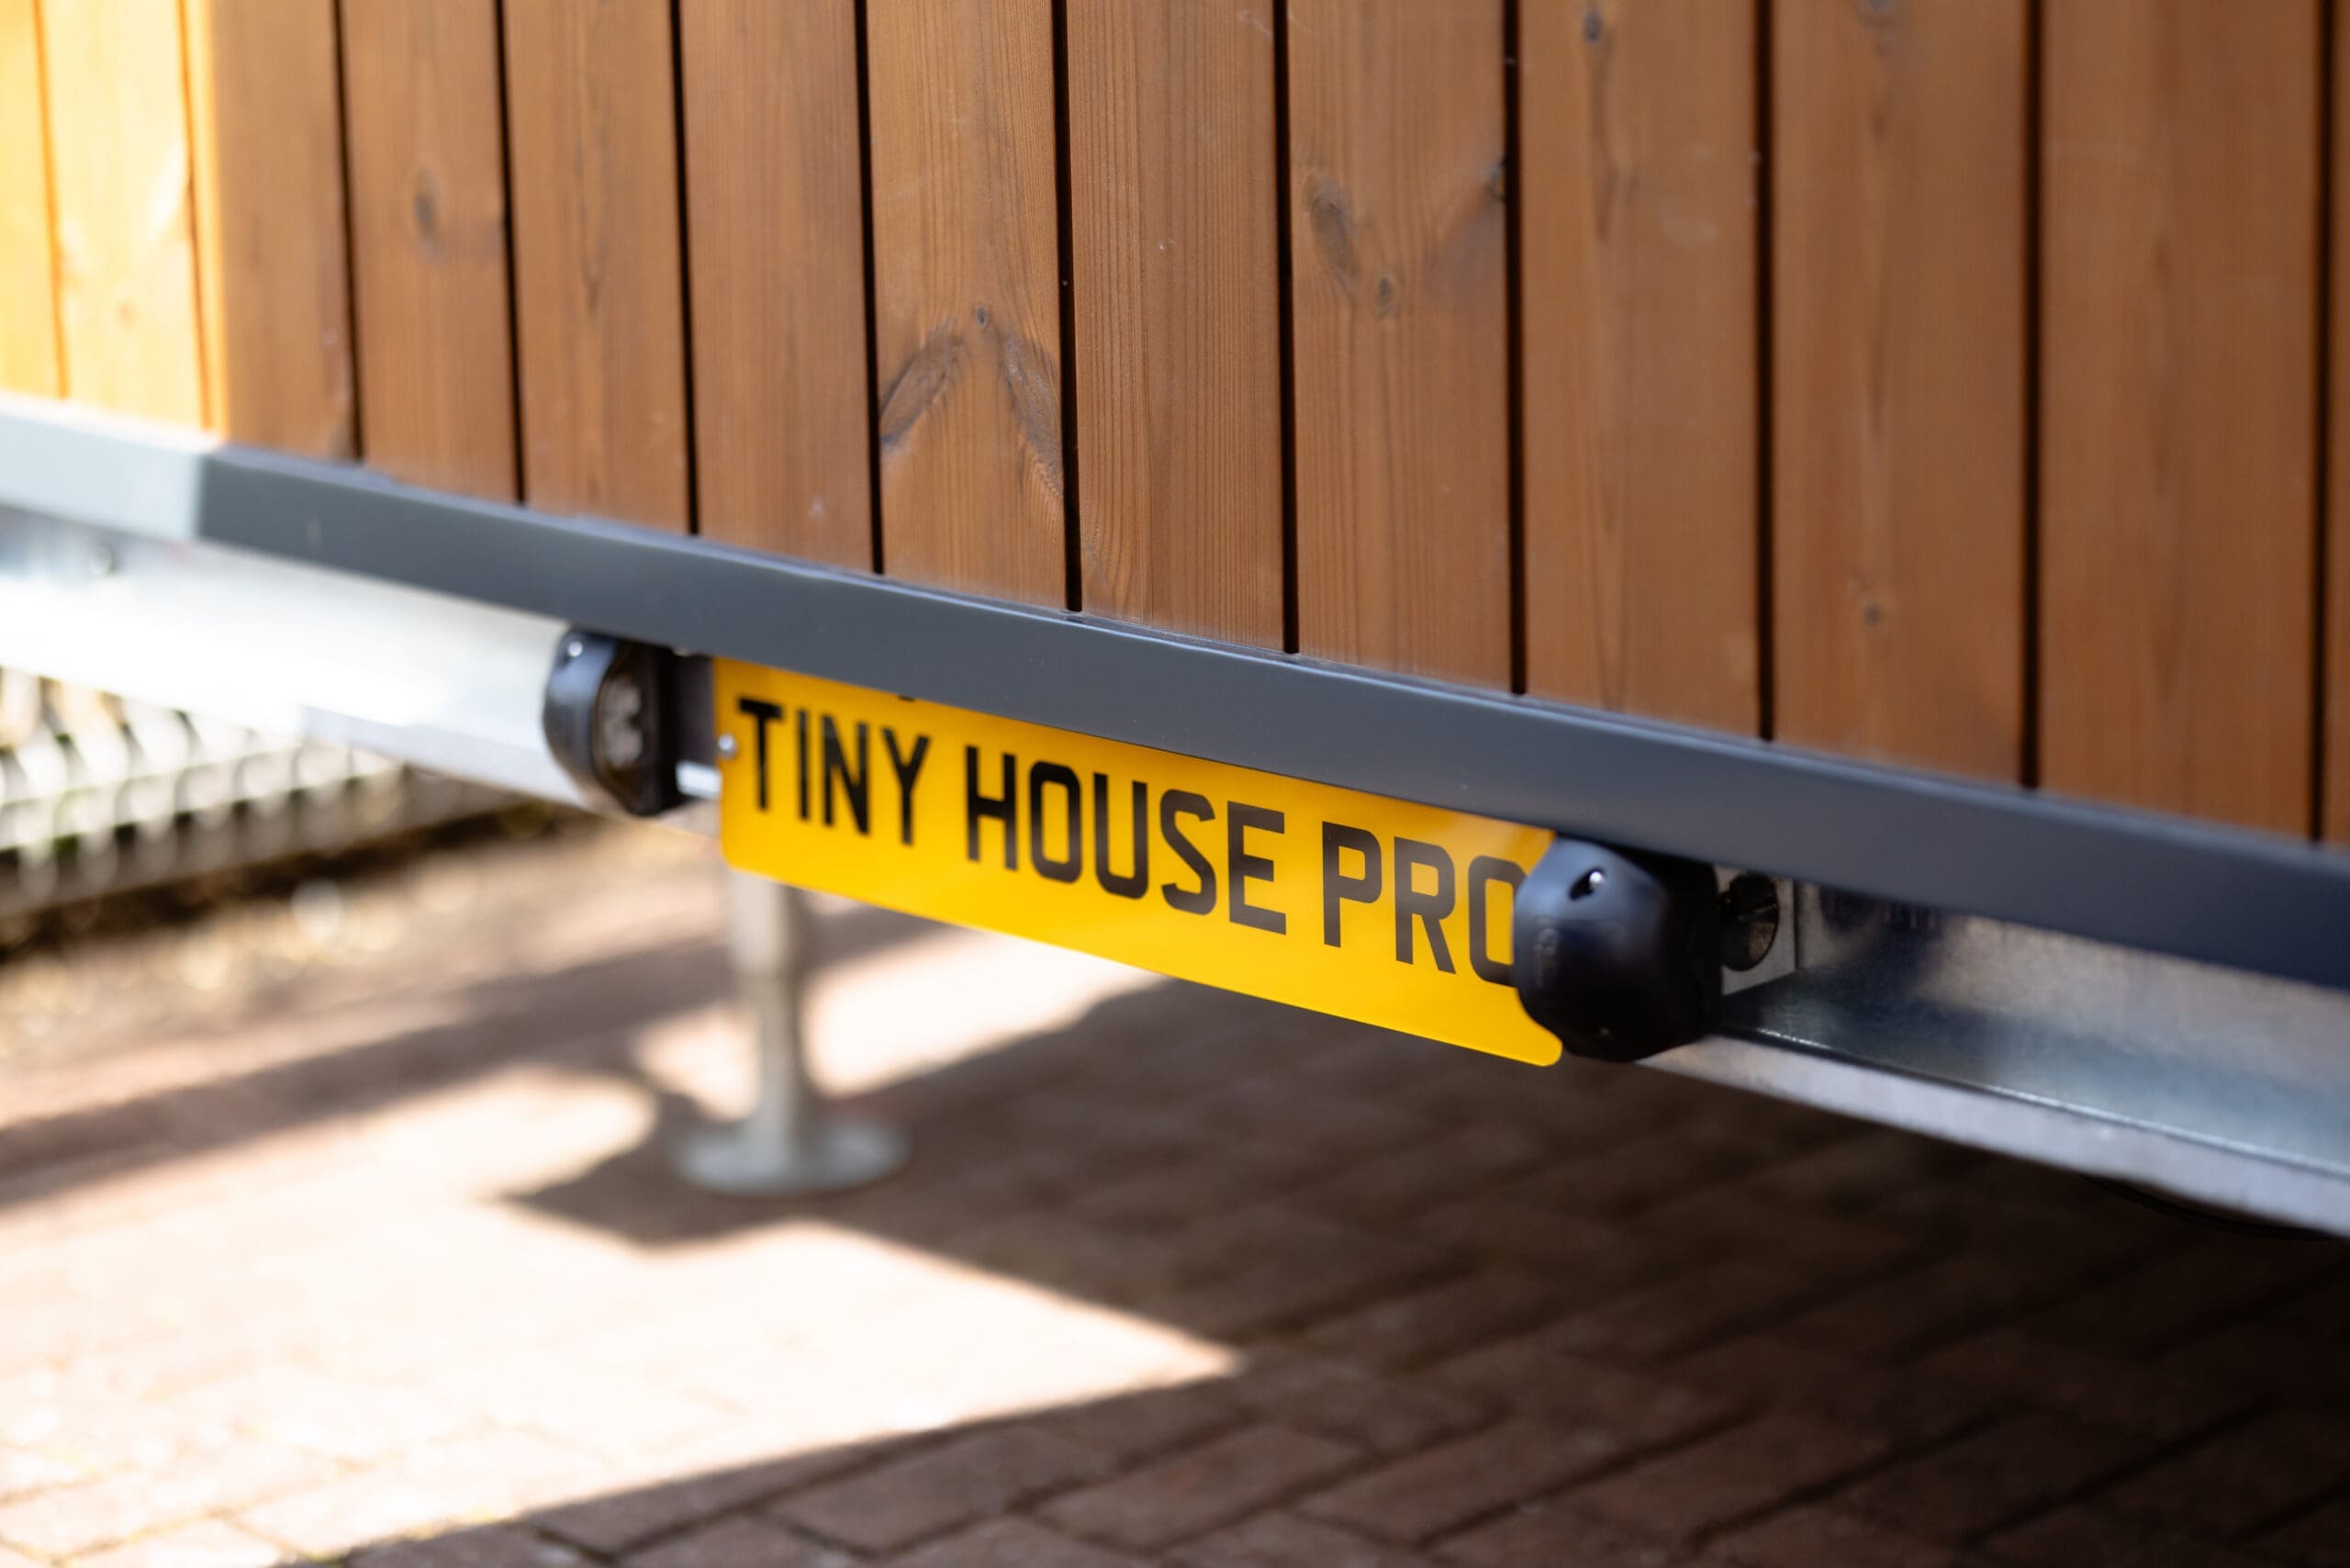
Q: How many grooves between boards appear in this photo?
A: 12